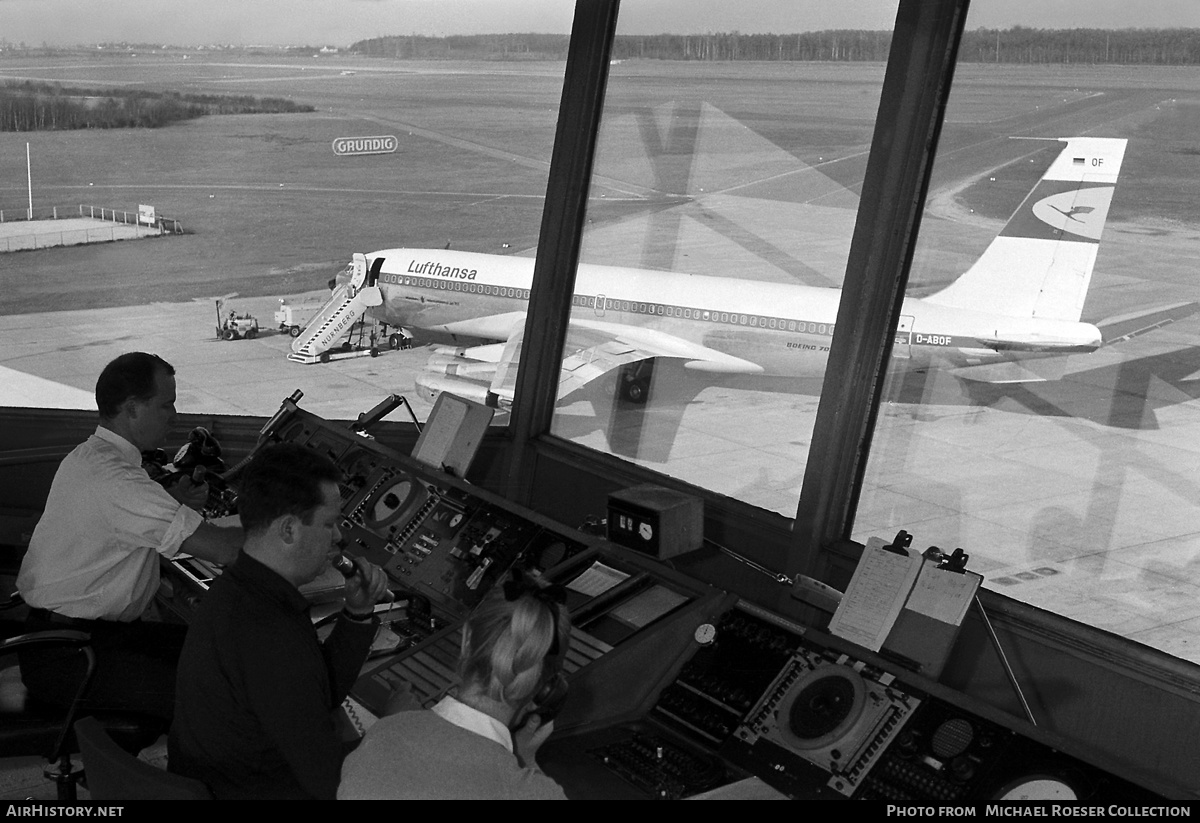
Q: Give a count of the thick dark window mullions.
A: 2